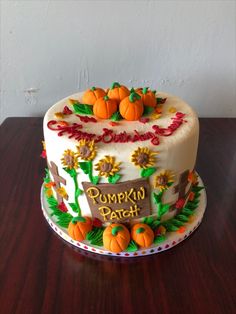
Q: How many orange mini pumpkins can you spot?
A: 8